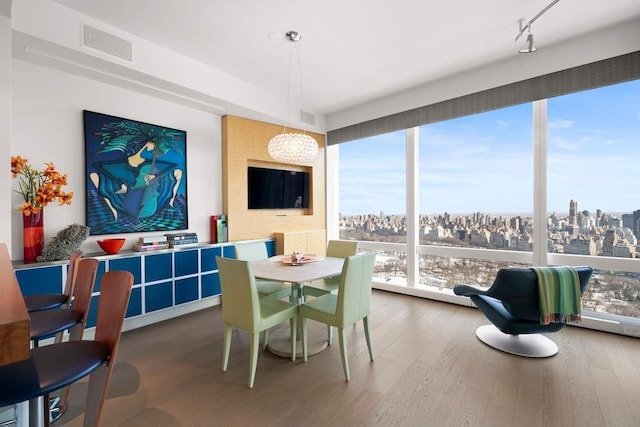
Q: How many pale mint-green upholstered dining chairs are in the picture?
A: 4